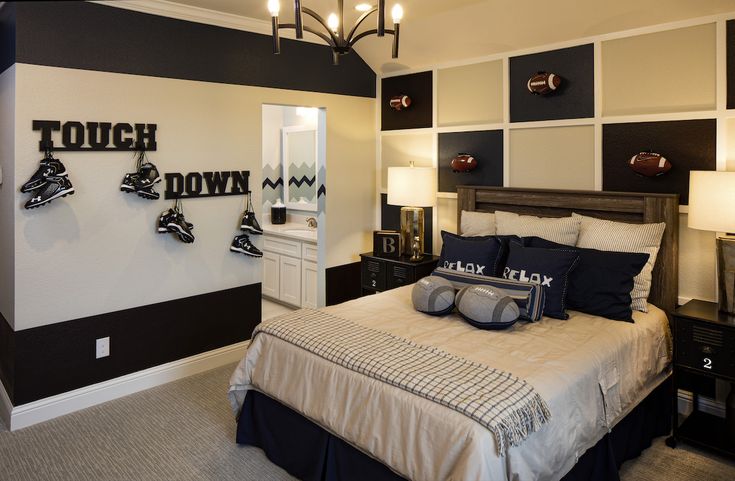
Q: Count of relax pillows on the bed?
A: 2